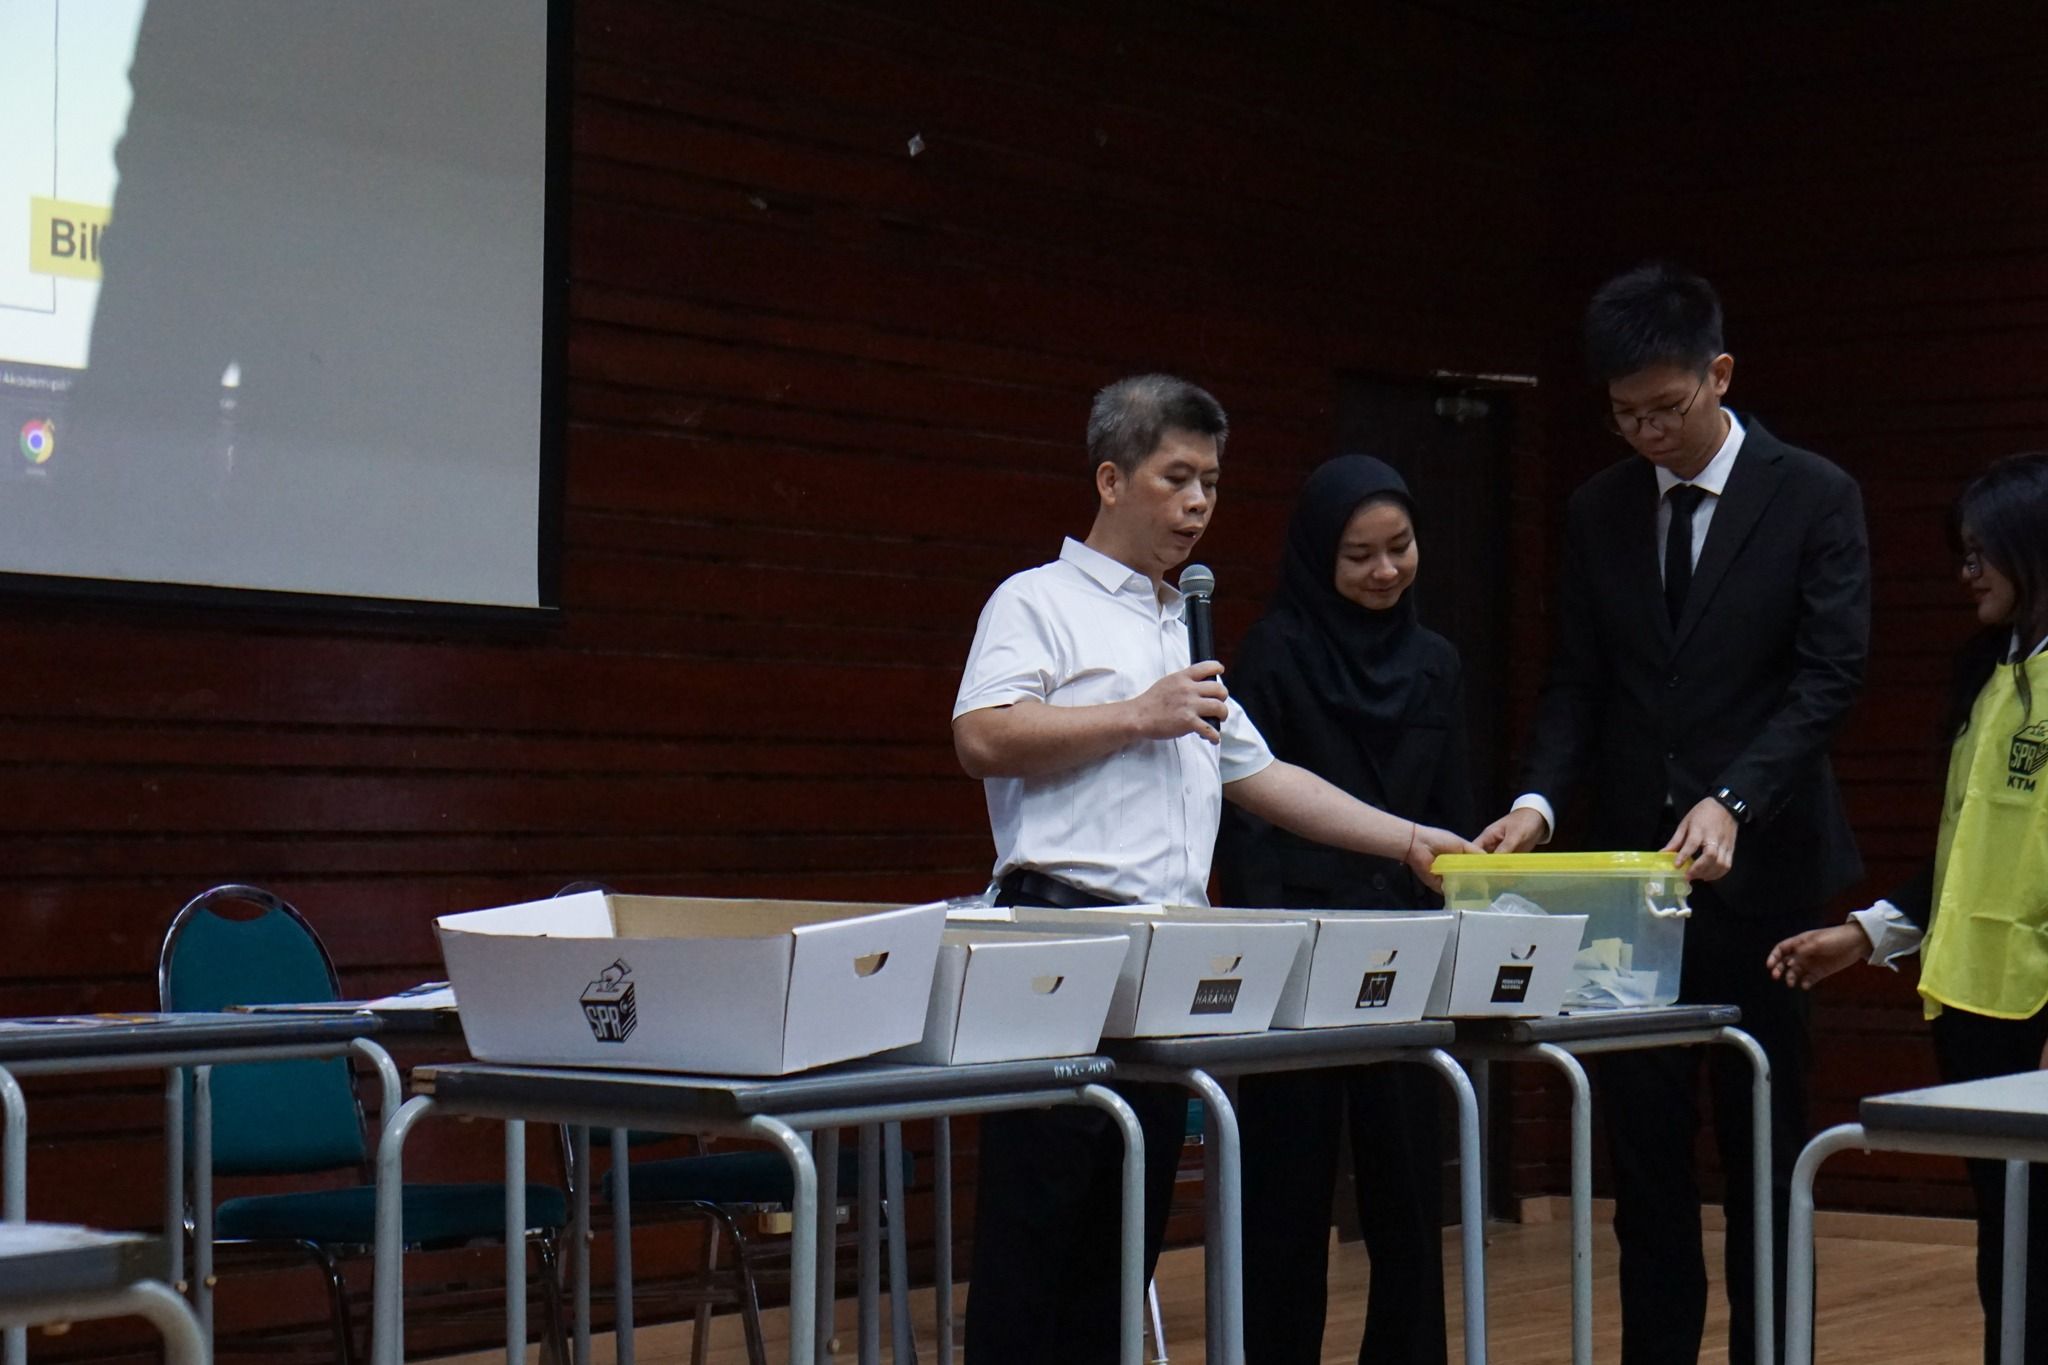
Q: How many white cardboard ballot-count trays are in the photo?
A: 5